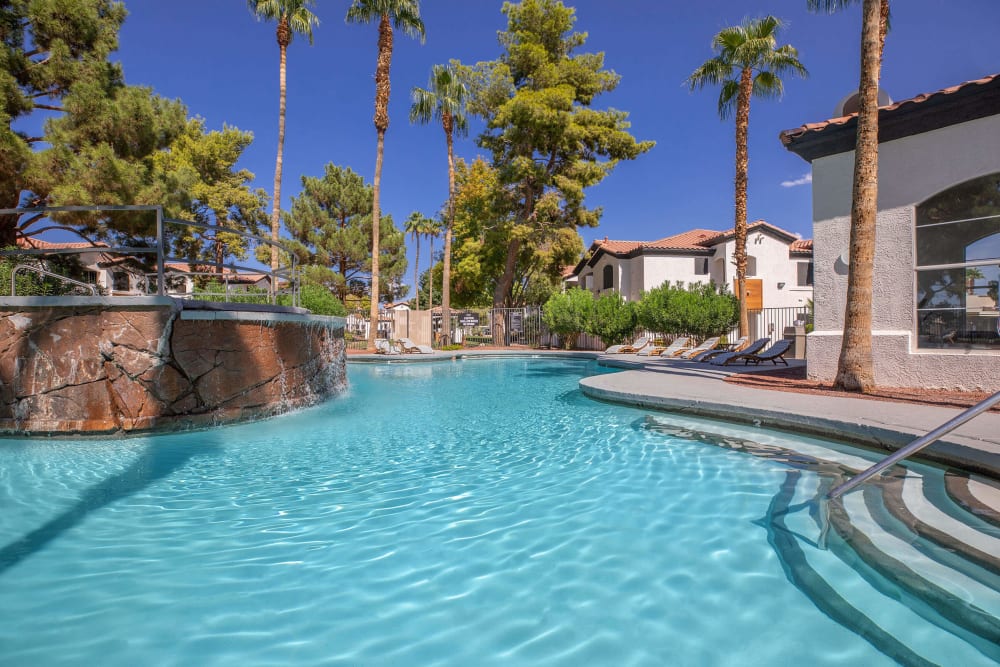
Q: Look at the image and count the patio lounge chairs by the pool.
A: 8